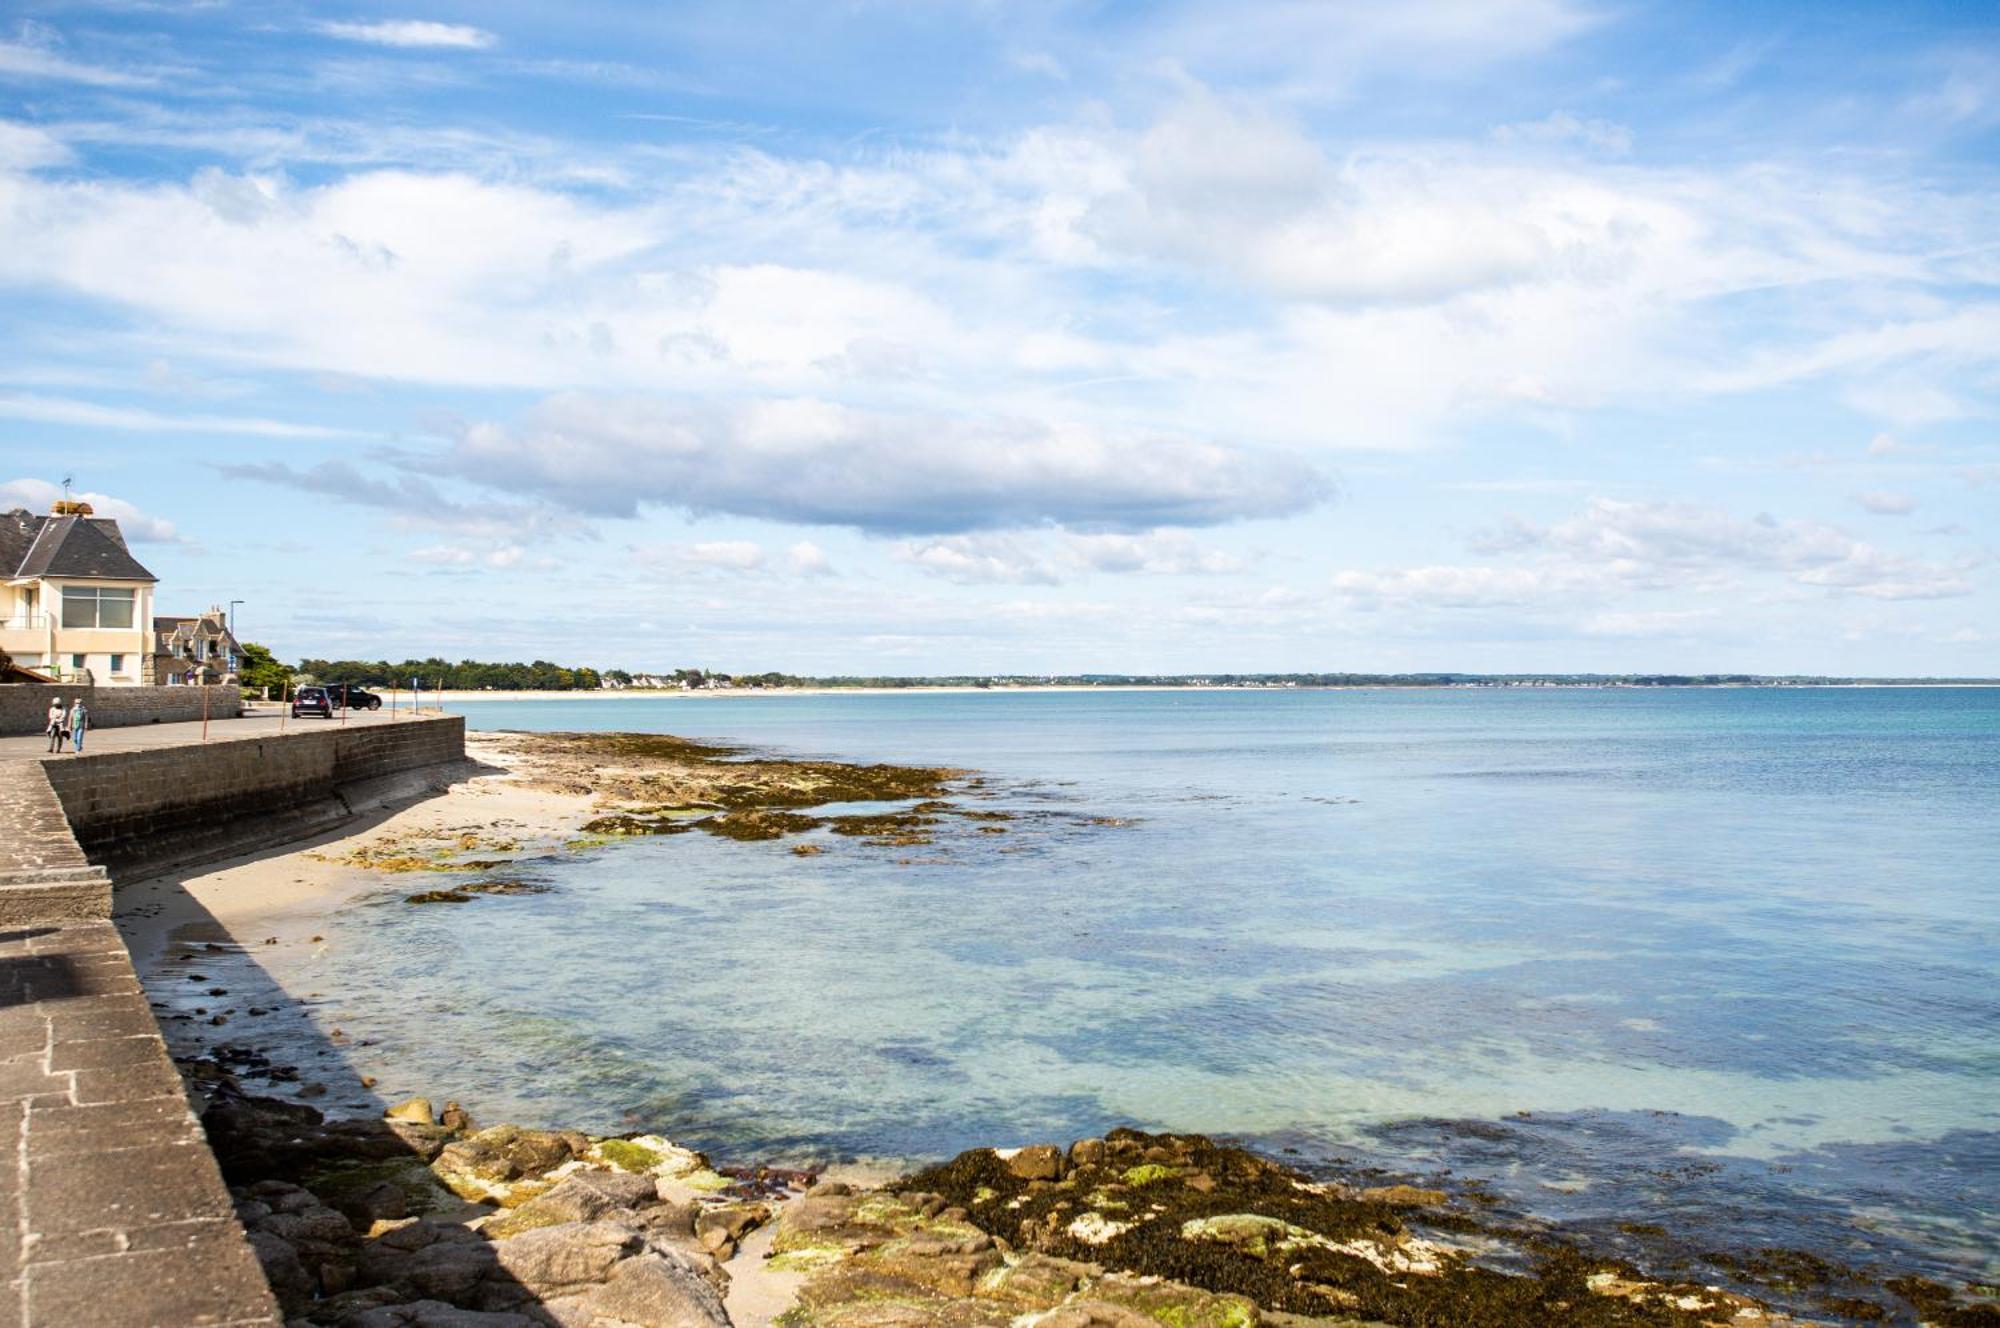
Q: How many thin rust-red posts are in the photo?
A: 5